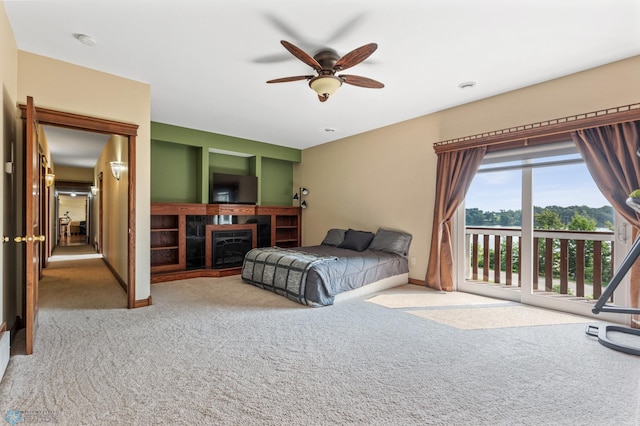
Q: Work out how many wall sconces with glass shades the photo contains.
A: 3